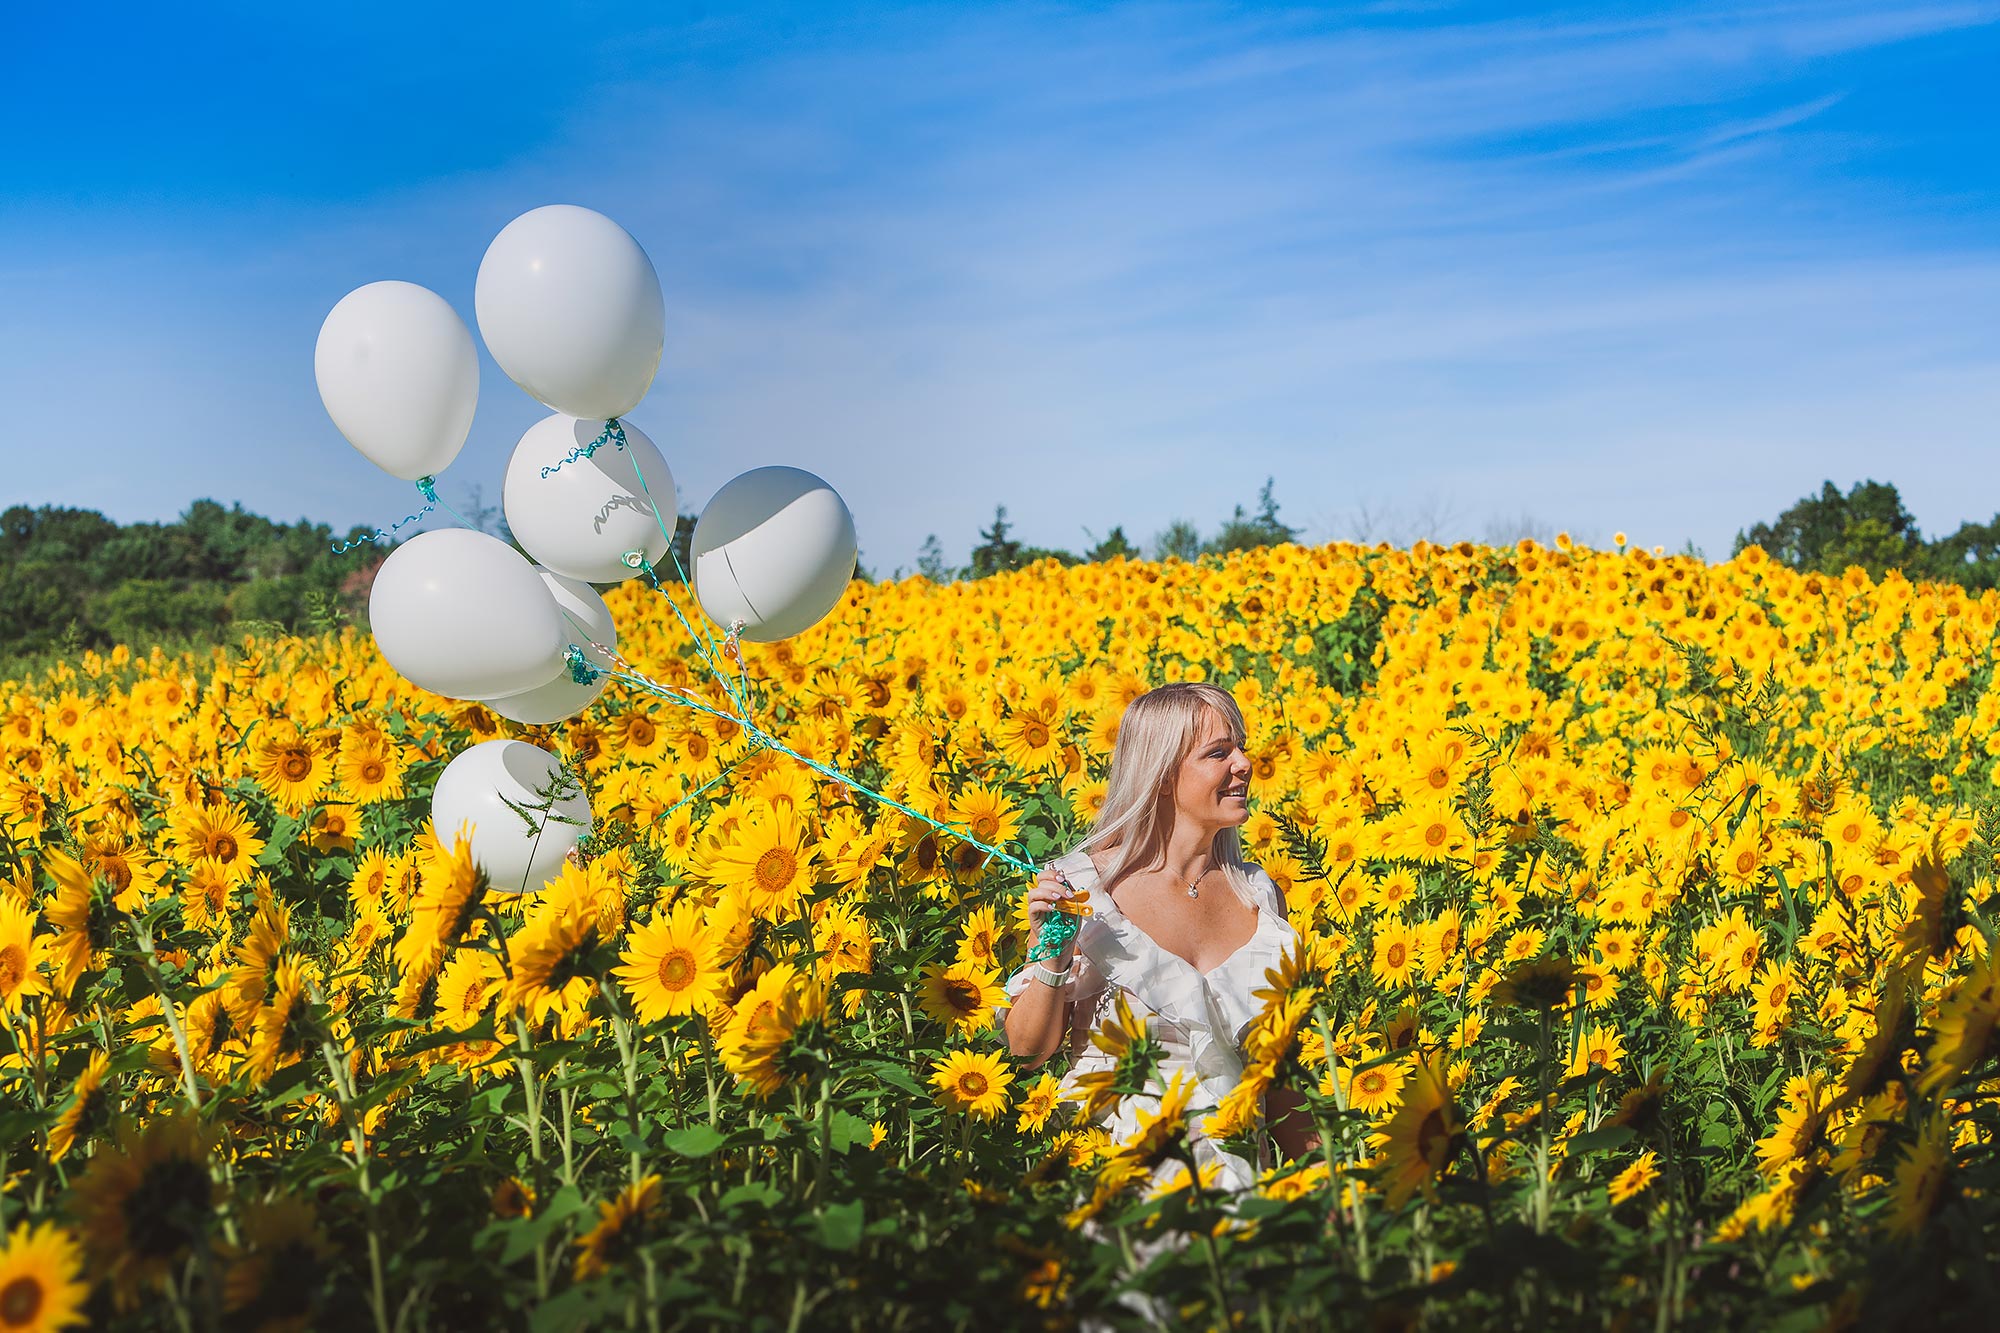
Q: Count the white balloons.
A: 7